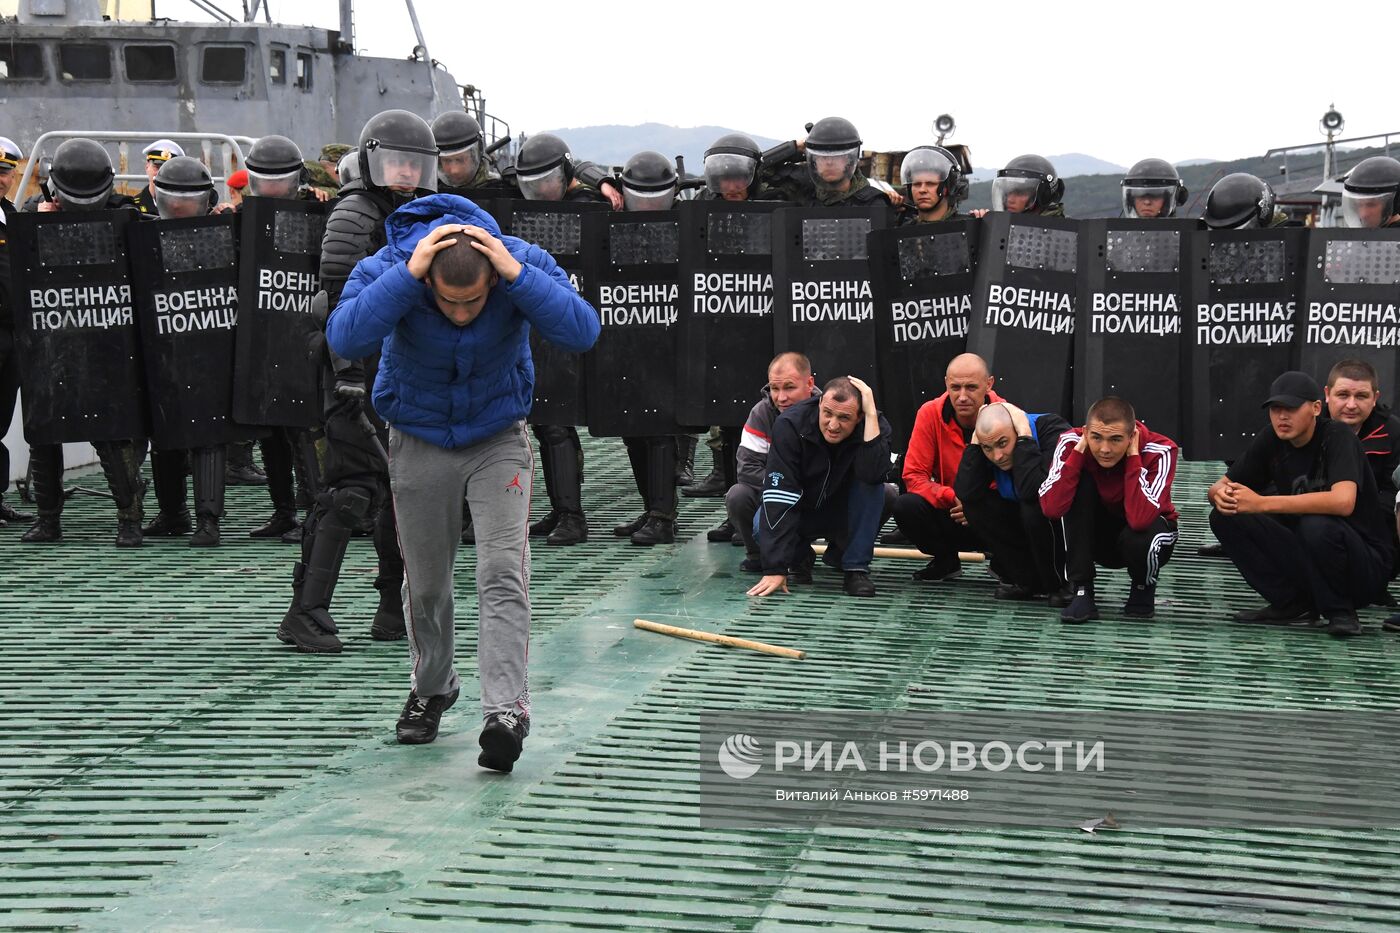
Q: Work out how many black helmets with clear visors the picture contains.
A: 15